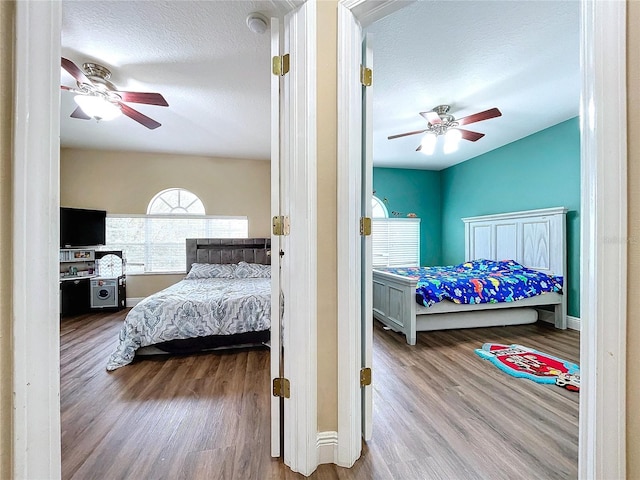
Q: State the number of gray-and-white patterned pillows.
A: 2